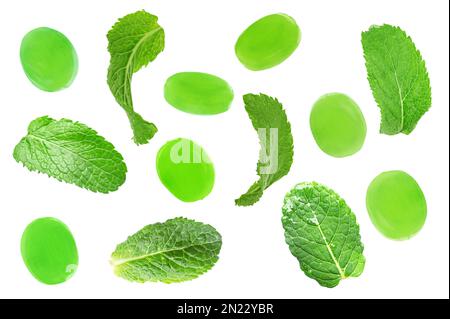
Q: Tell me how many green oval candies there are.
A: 7